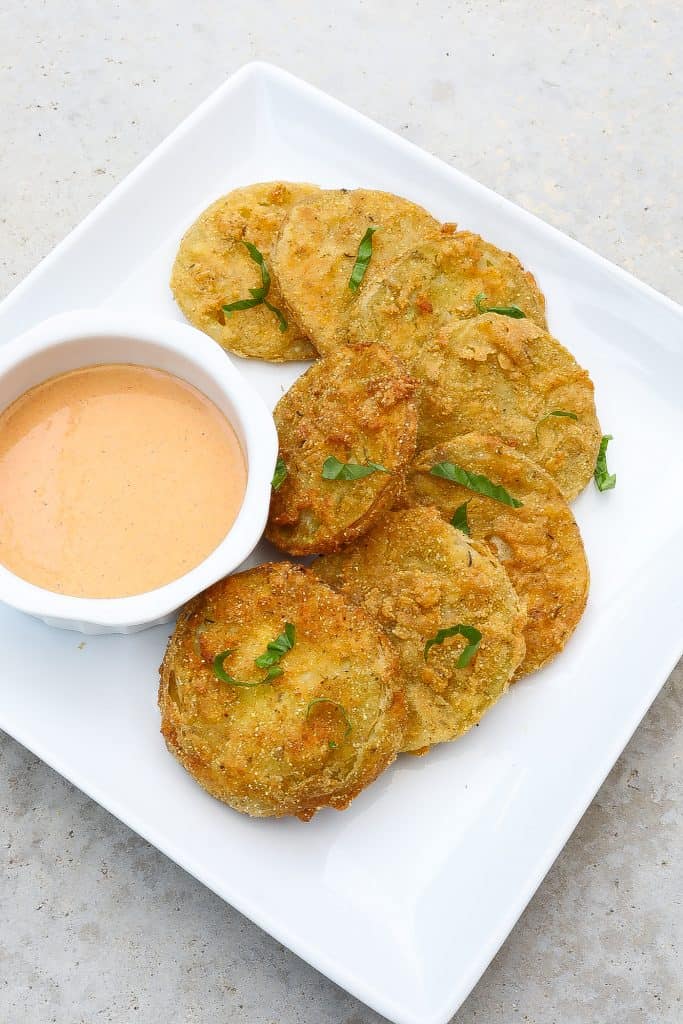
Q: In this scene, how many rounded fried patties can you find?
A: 8